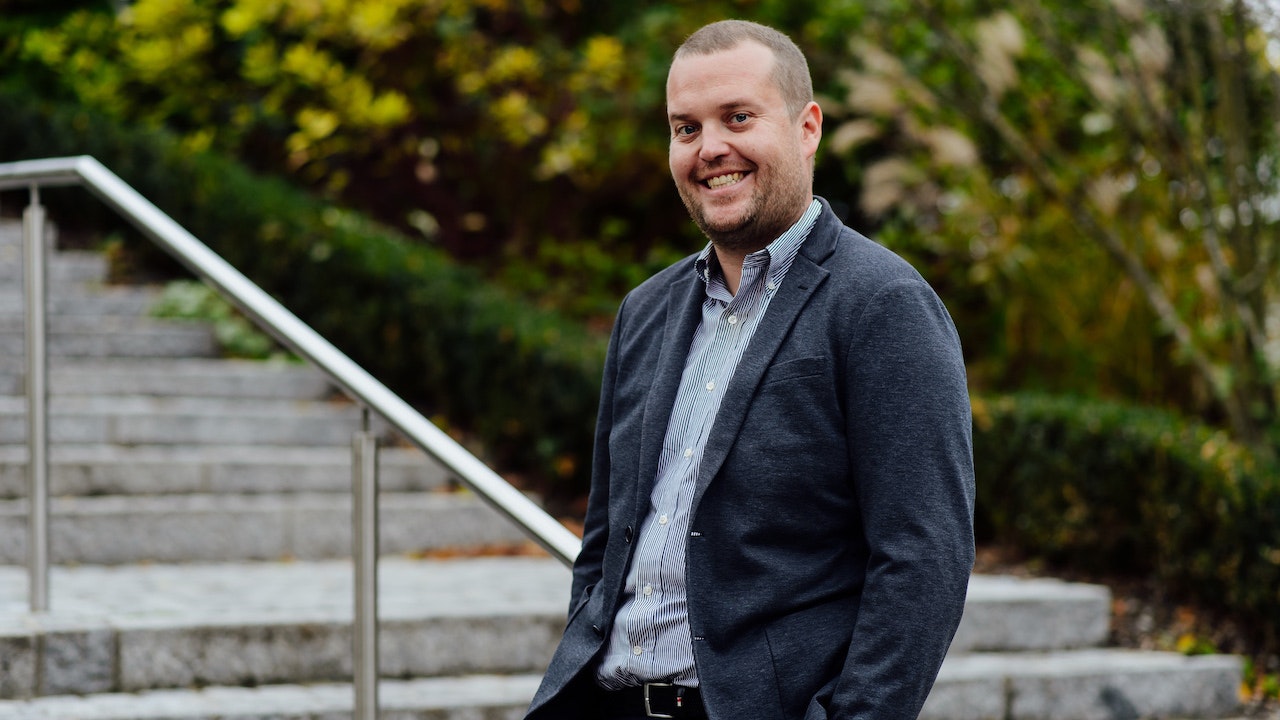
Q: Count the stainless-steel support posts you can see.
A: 2